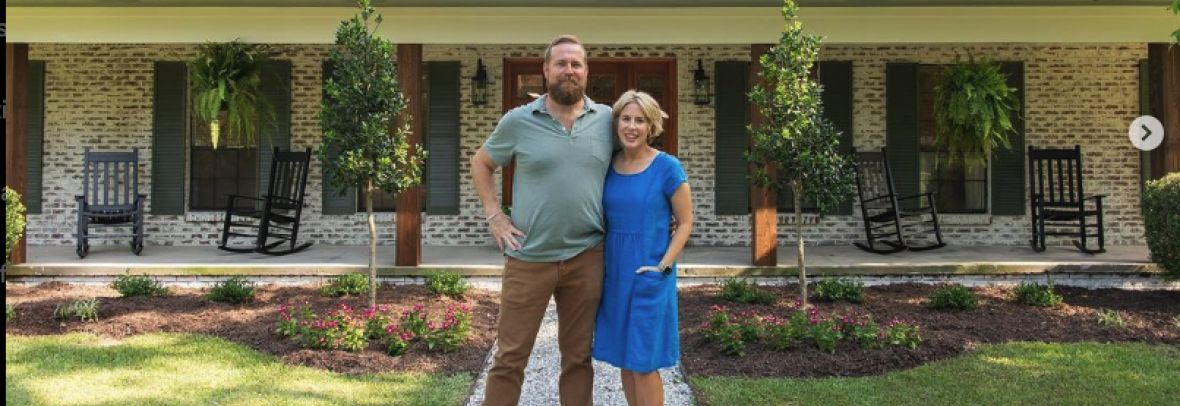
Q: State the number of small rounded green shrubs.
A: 8